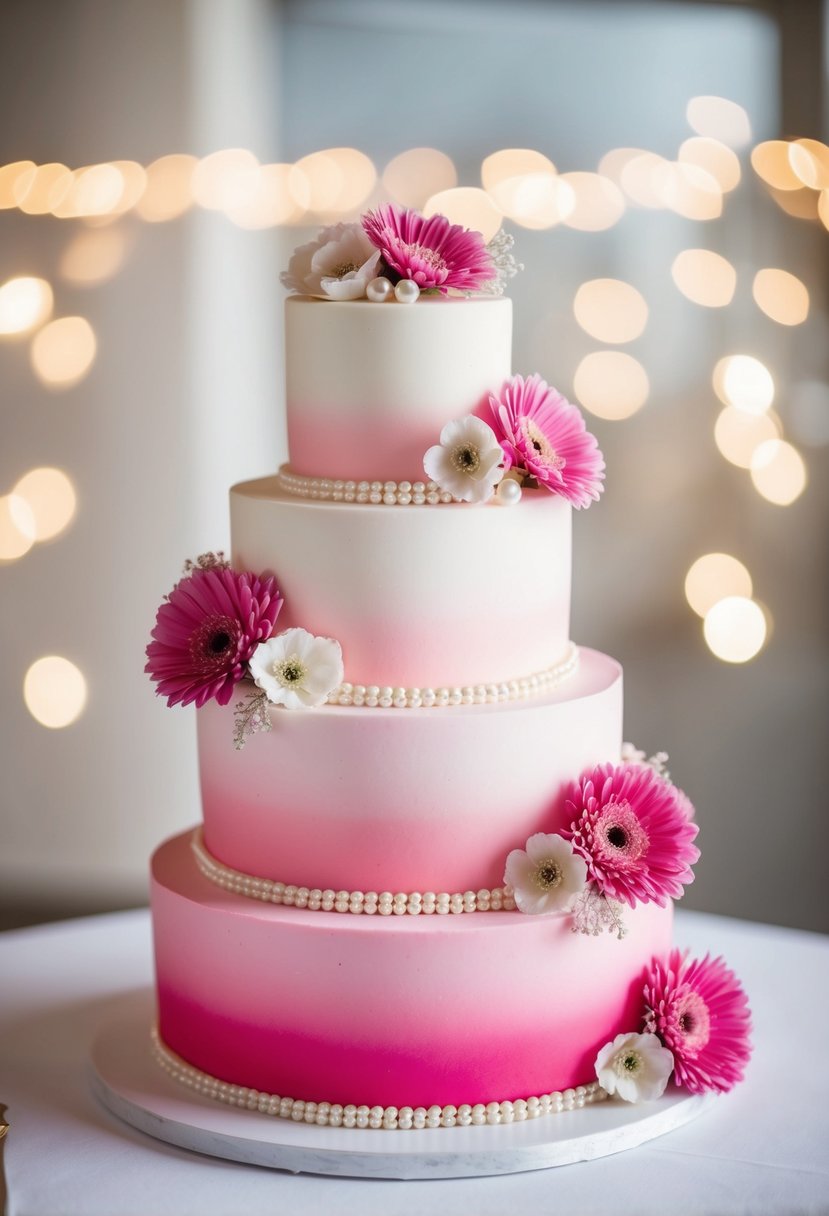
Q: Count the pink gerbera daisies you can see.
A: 5